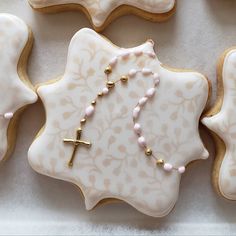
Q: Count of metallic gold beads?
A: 8